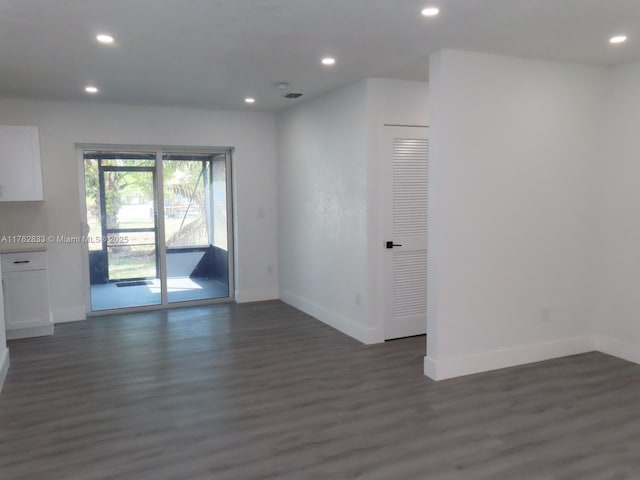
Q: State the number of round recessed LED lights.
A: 6